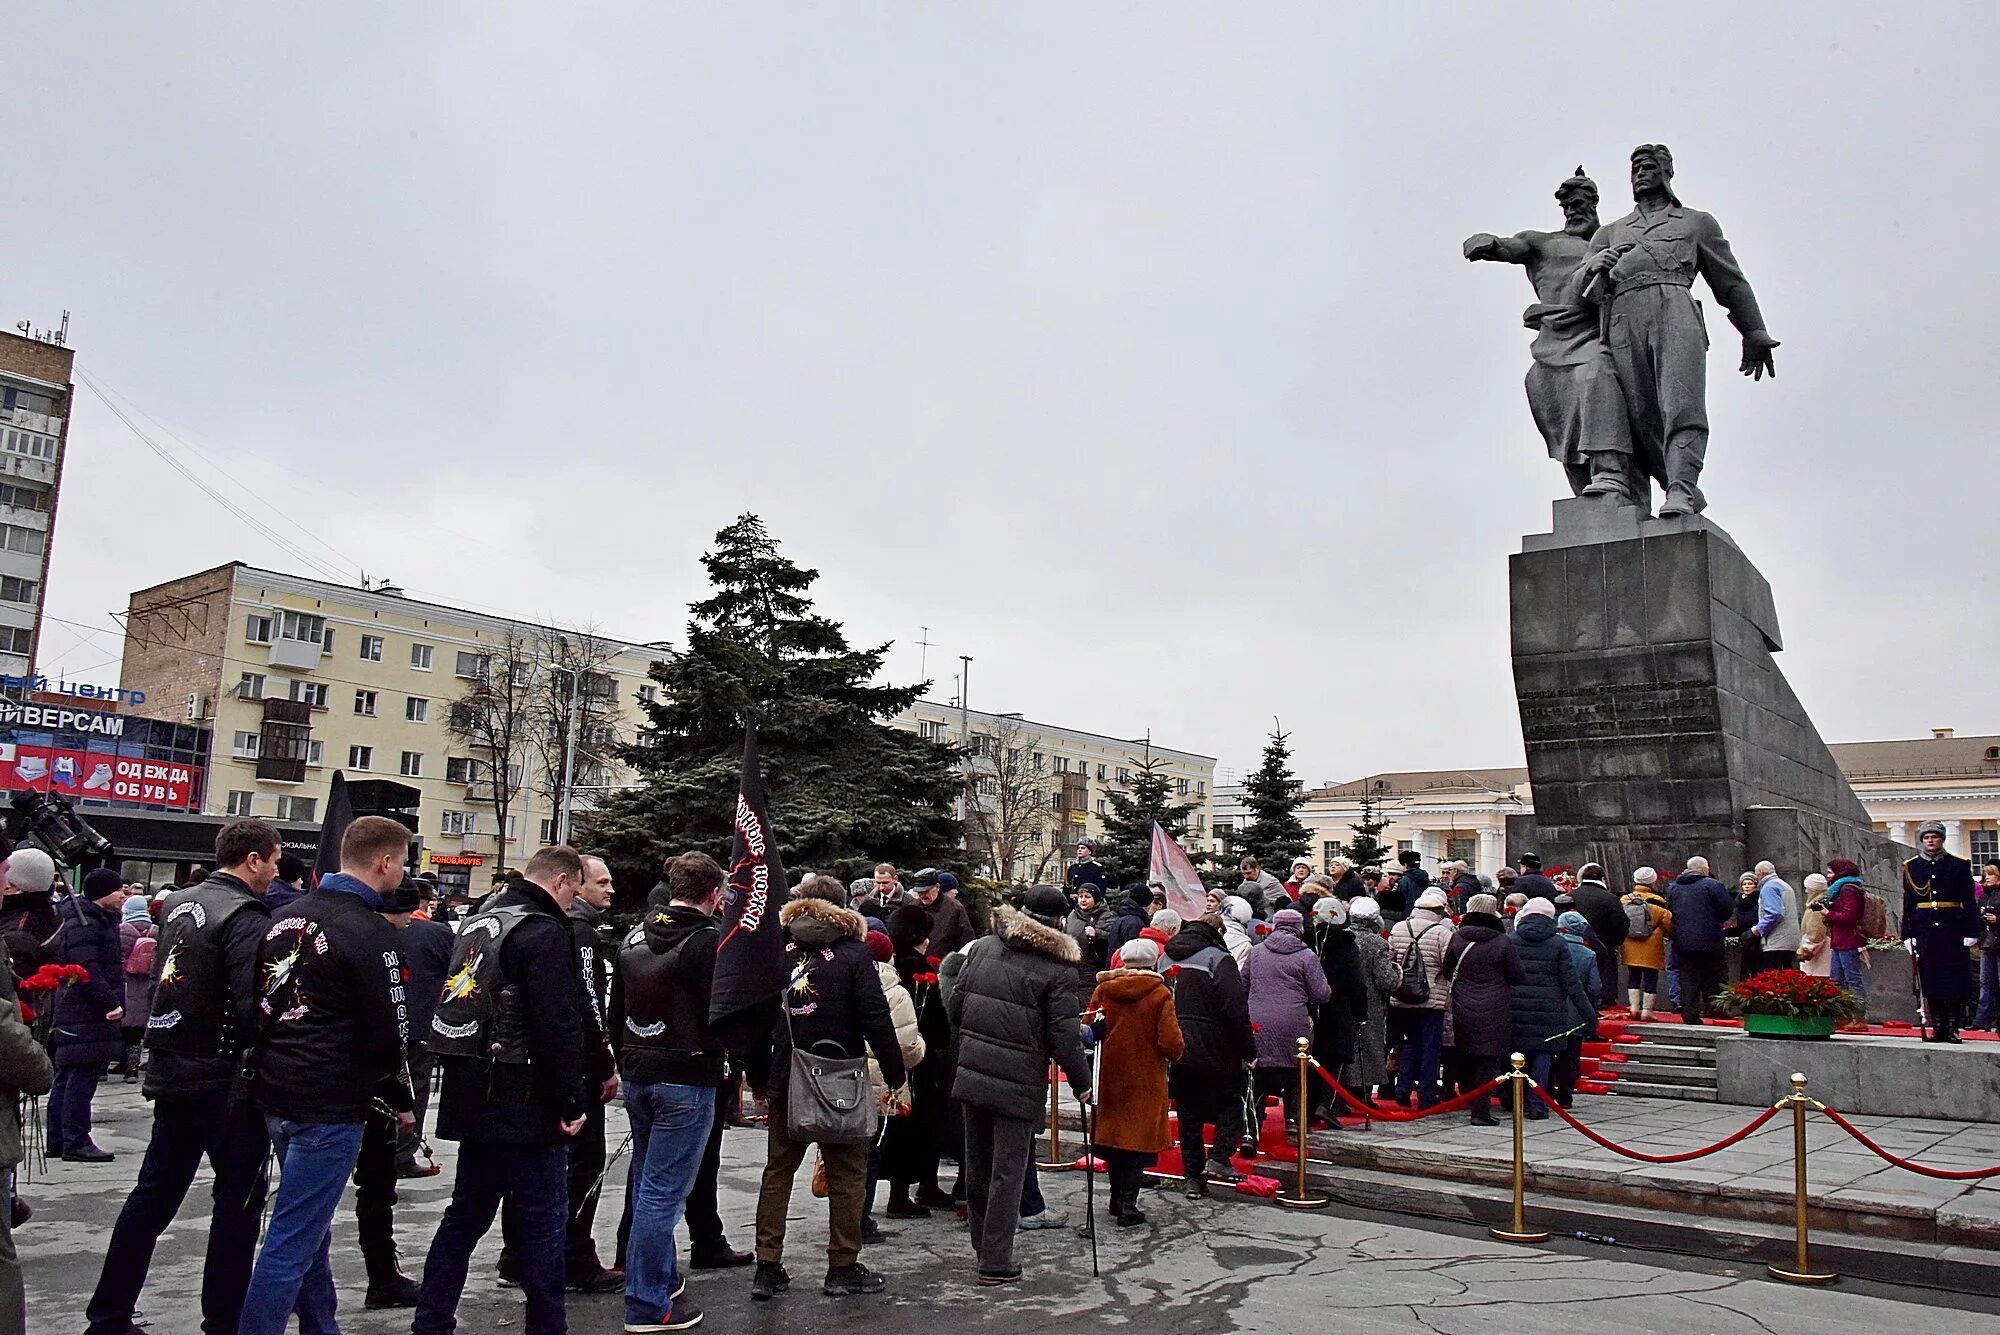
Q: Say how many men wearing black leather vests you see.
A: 3